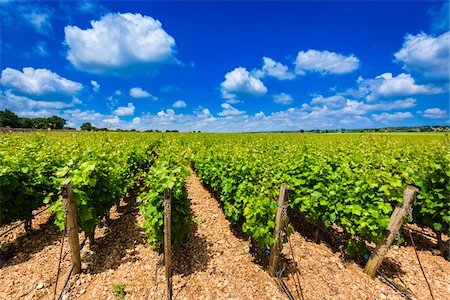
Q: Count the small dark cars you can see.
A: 0